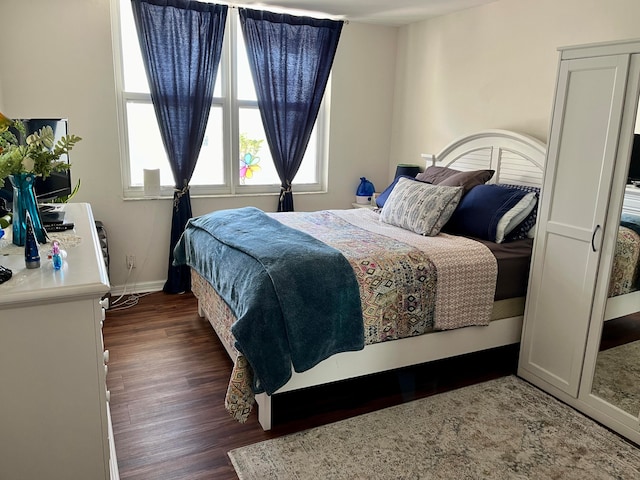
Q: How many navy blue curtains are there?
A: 2